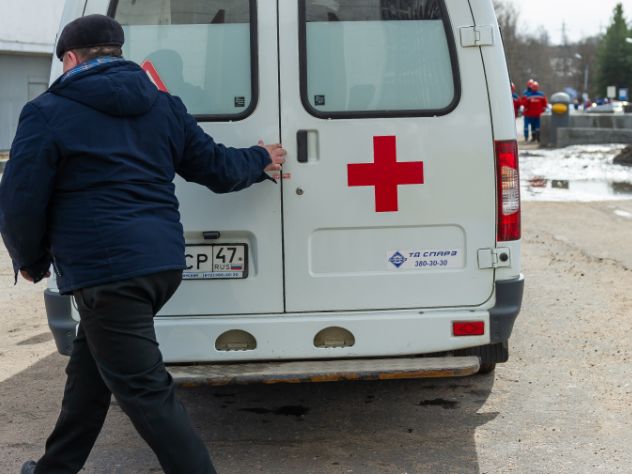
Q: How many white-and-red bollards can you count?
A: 0